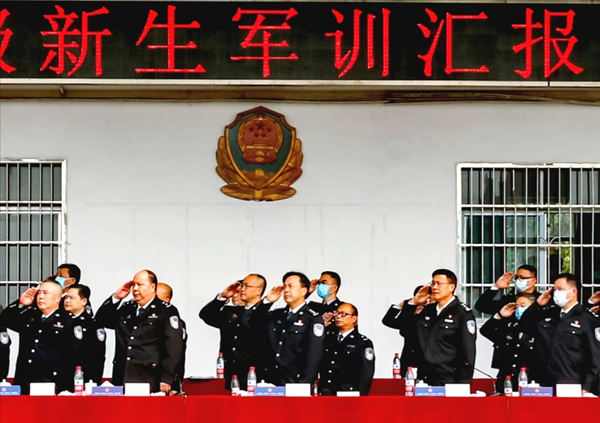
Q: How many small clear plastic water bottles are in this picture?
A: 8